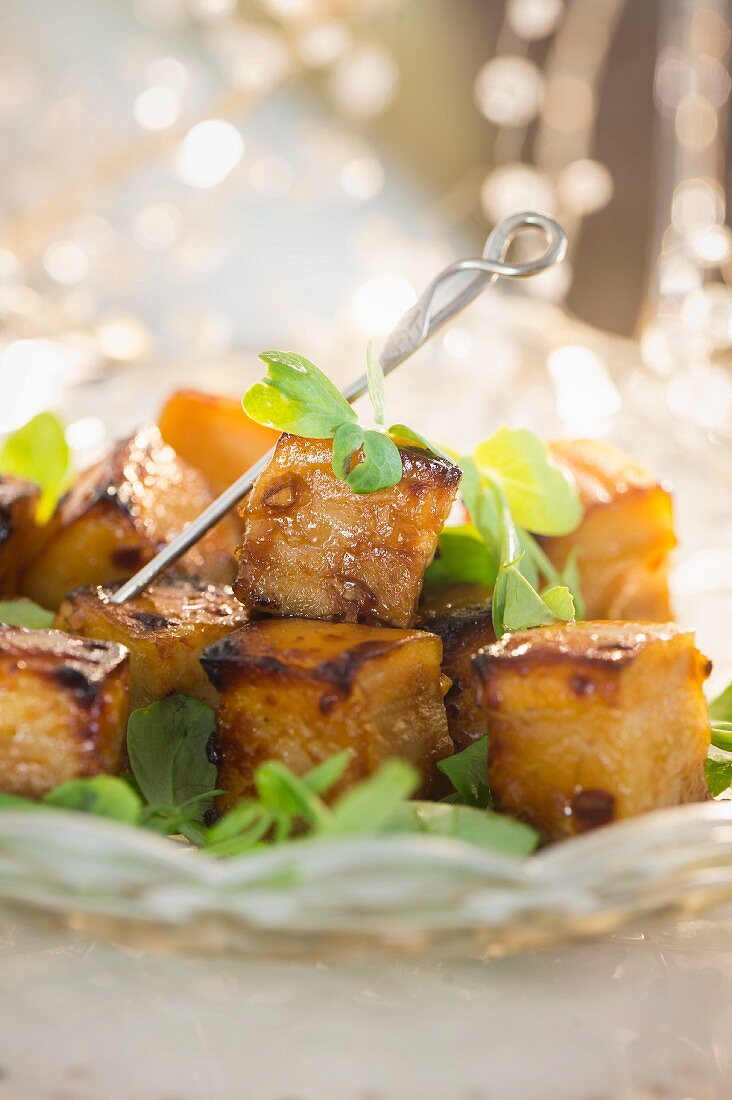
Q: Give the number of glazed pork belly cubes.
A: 10